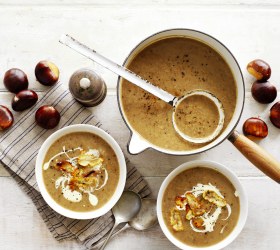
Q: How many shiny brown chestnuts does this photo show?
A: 9